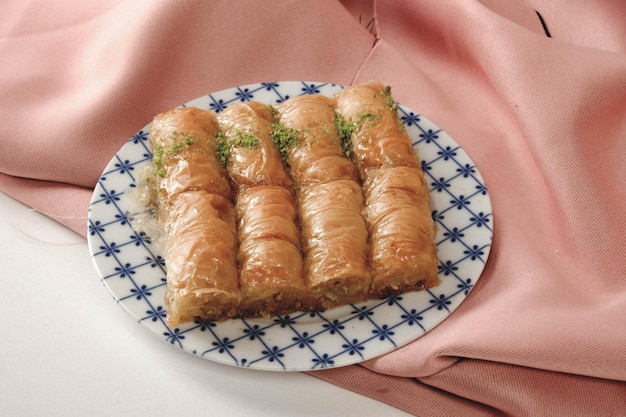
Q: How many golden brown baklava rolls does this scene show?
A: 8